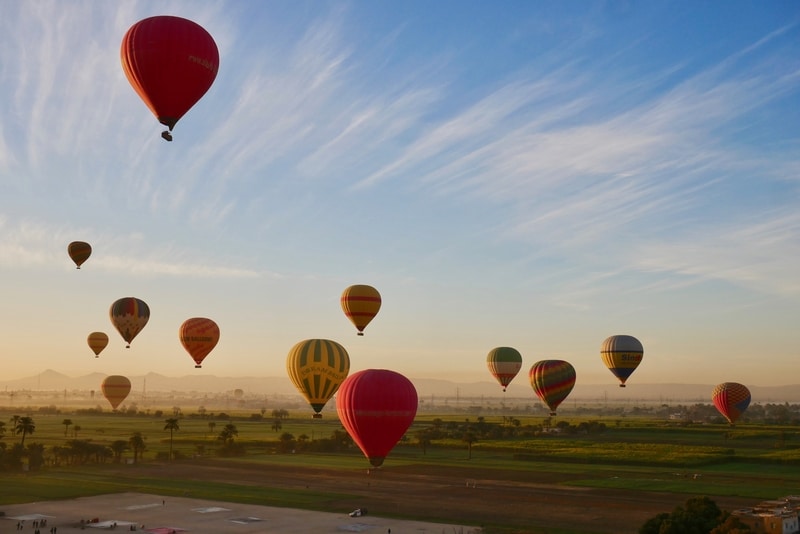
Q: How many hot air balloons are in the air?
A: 13